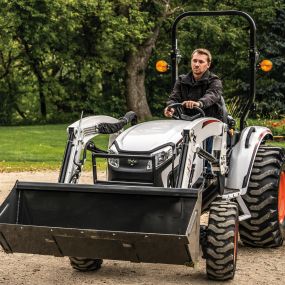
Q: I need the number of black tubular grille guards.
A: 1